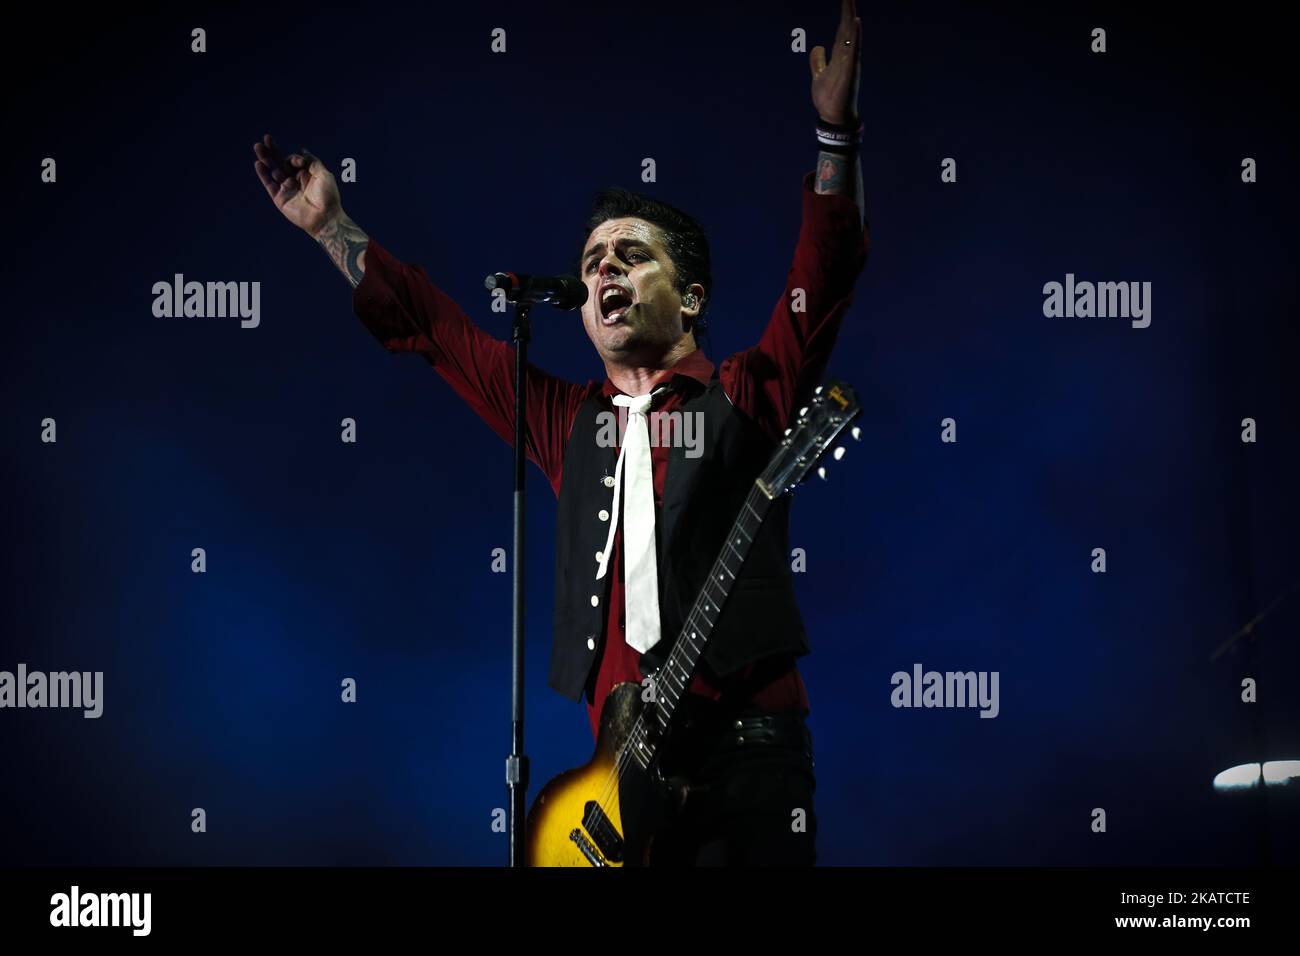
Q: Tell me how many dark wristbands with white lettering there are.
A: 1